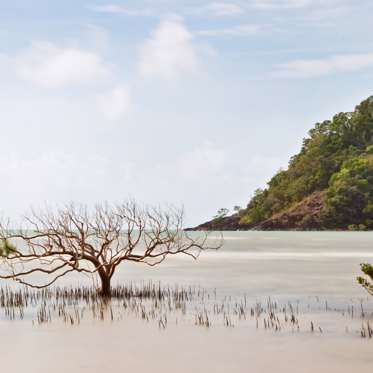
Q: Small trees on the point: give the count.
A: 2